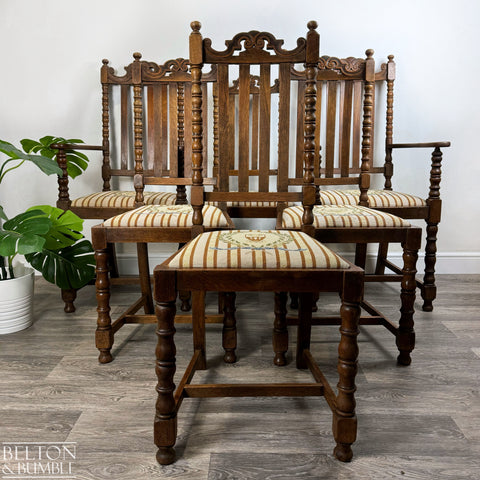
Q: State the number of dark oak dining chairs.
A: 6